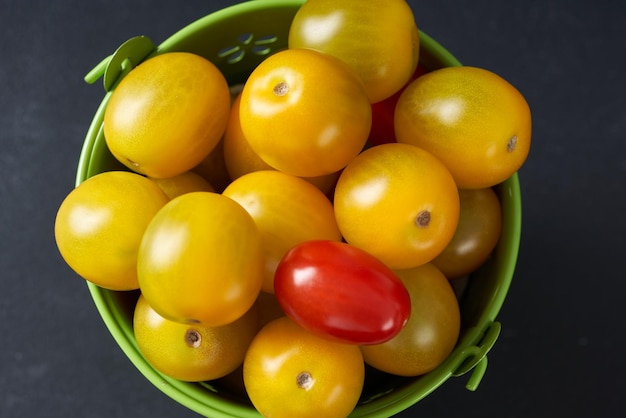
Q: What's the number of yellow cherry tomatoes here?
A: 14